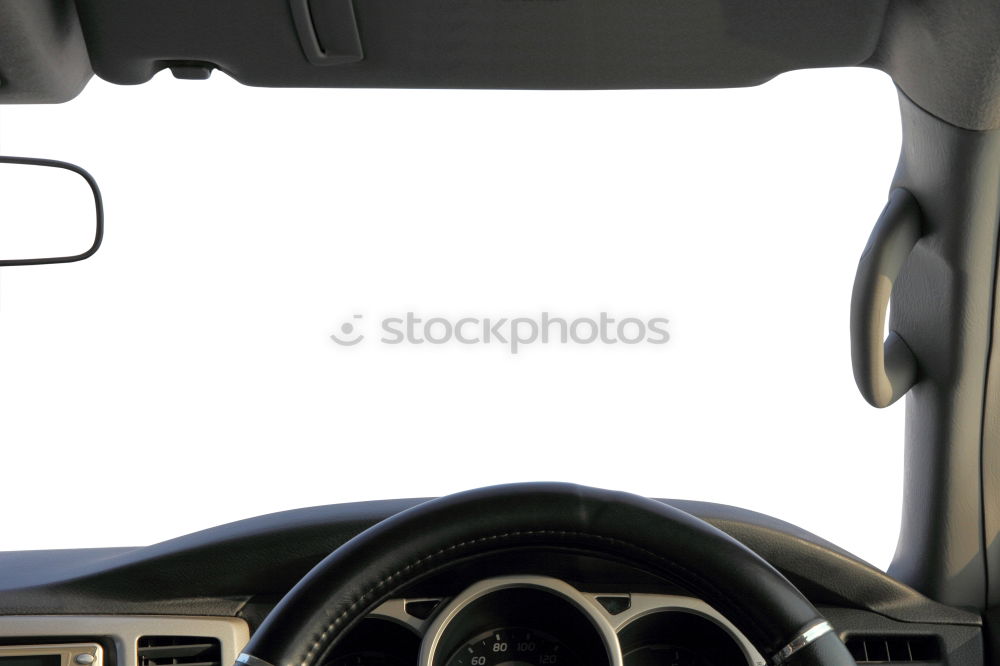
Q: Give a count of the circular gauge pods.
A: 3